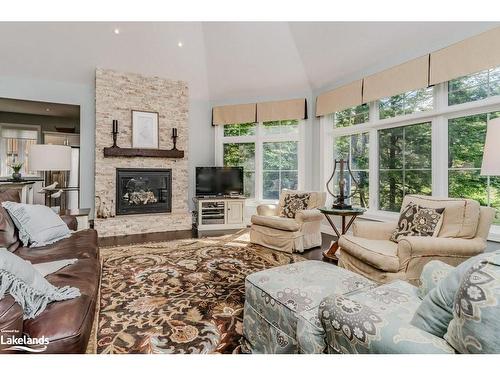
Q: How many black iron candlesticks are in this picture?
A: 2